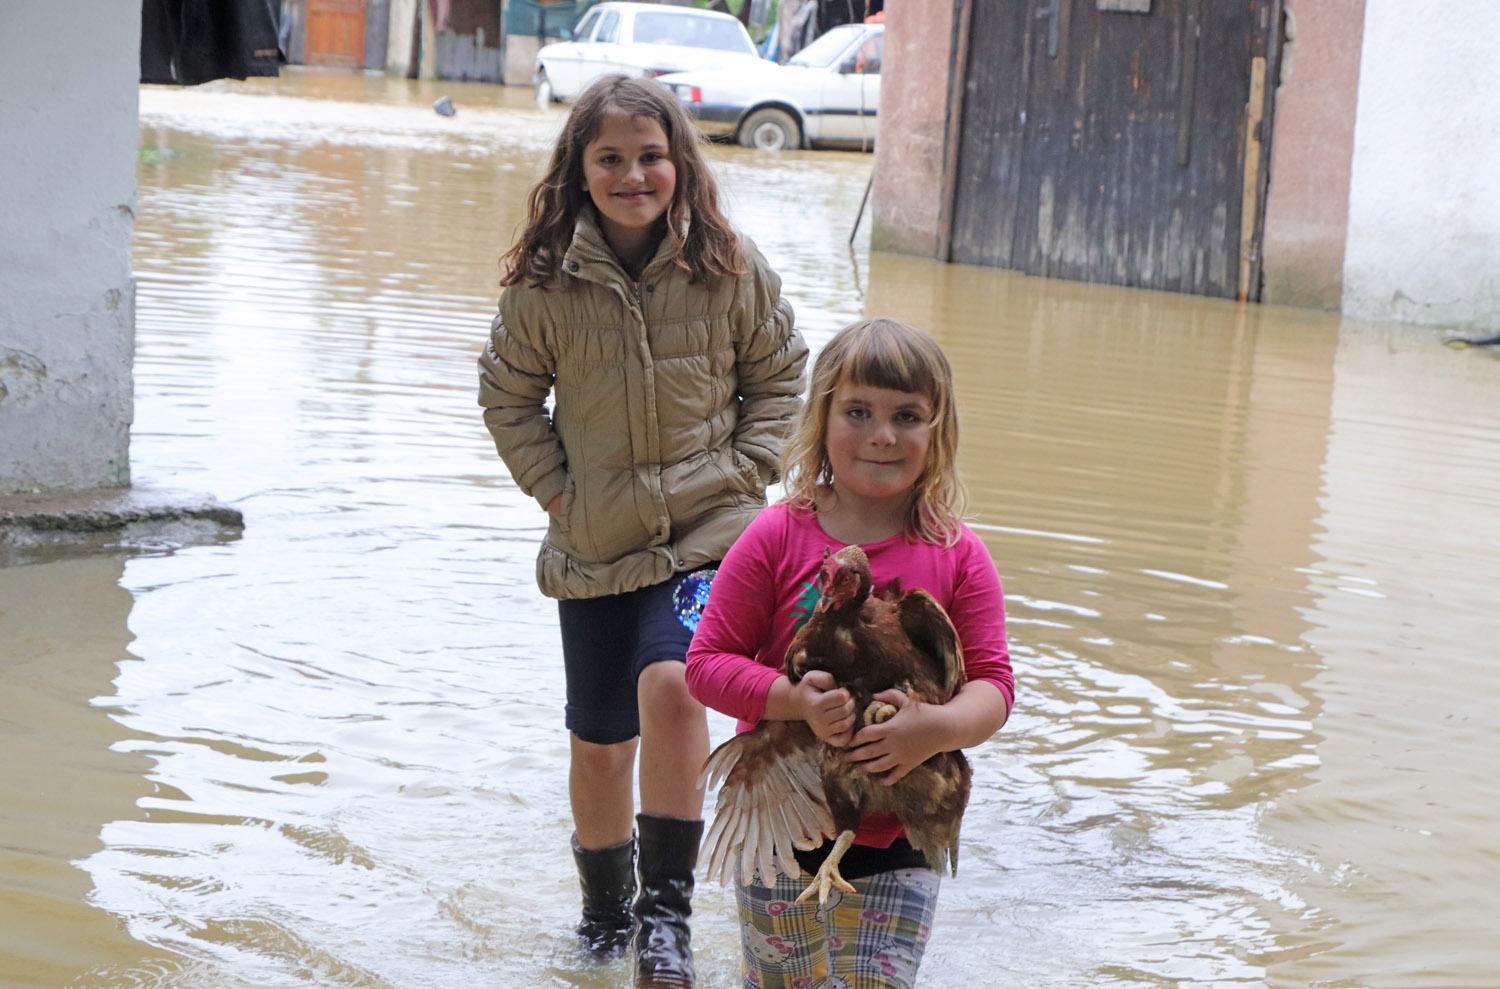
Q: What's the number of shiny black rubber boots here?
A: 2